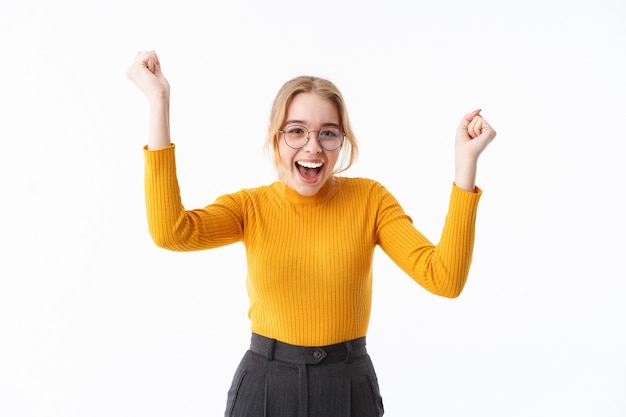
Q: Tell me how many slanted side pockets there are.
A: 2